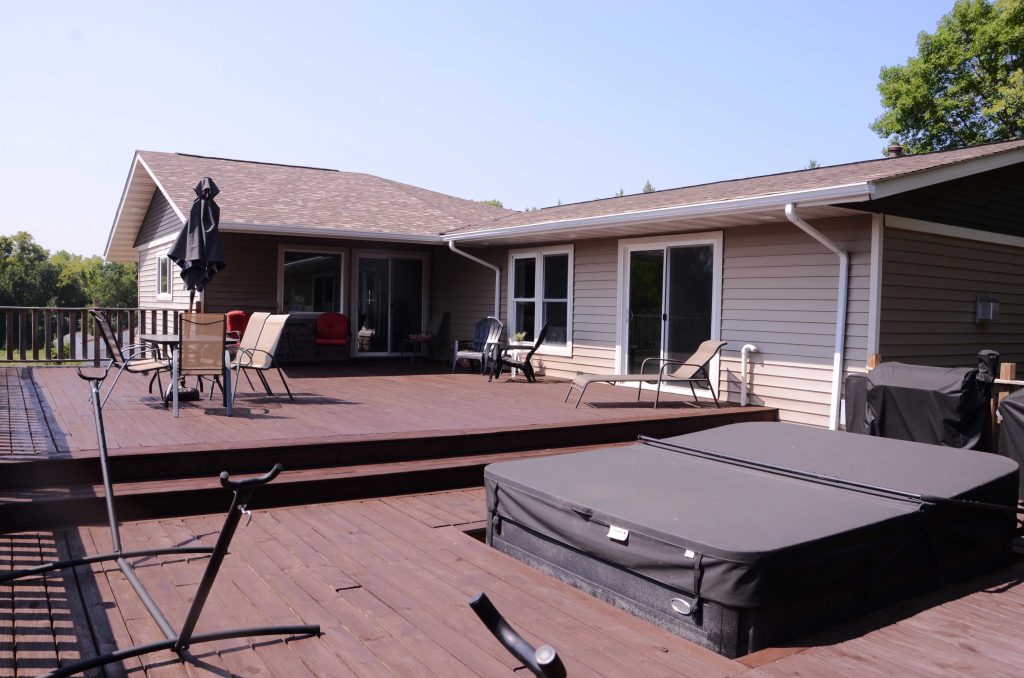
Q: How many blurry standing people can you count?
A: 0